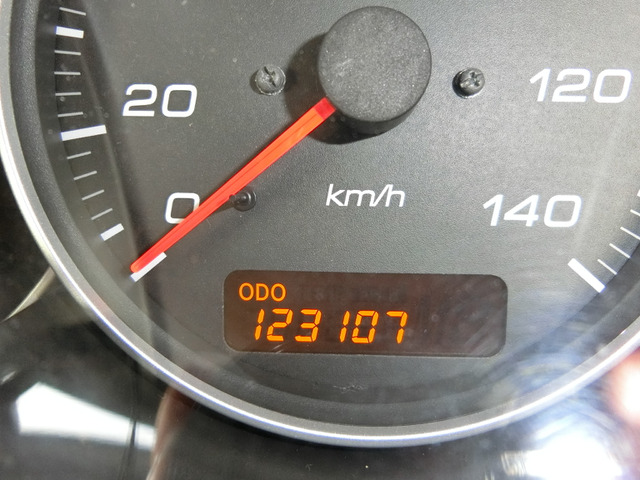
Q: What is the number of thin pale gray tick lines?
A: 13